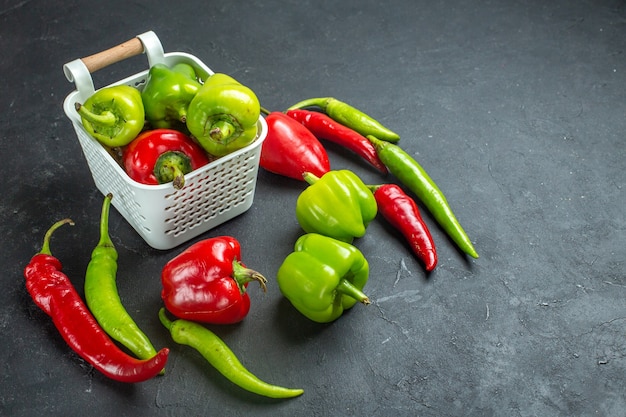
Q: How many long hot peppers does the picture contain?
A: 7